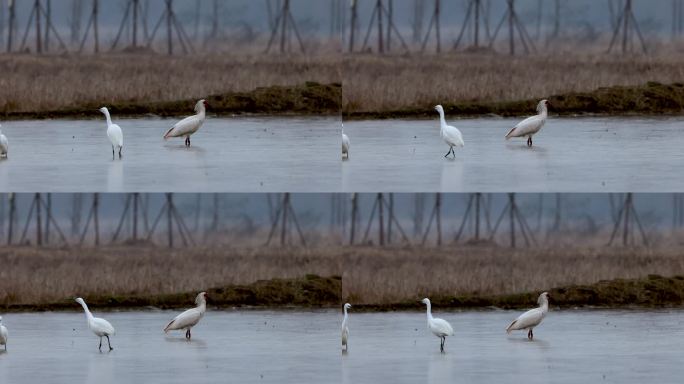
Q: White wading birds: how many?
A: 12